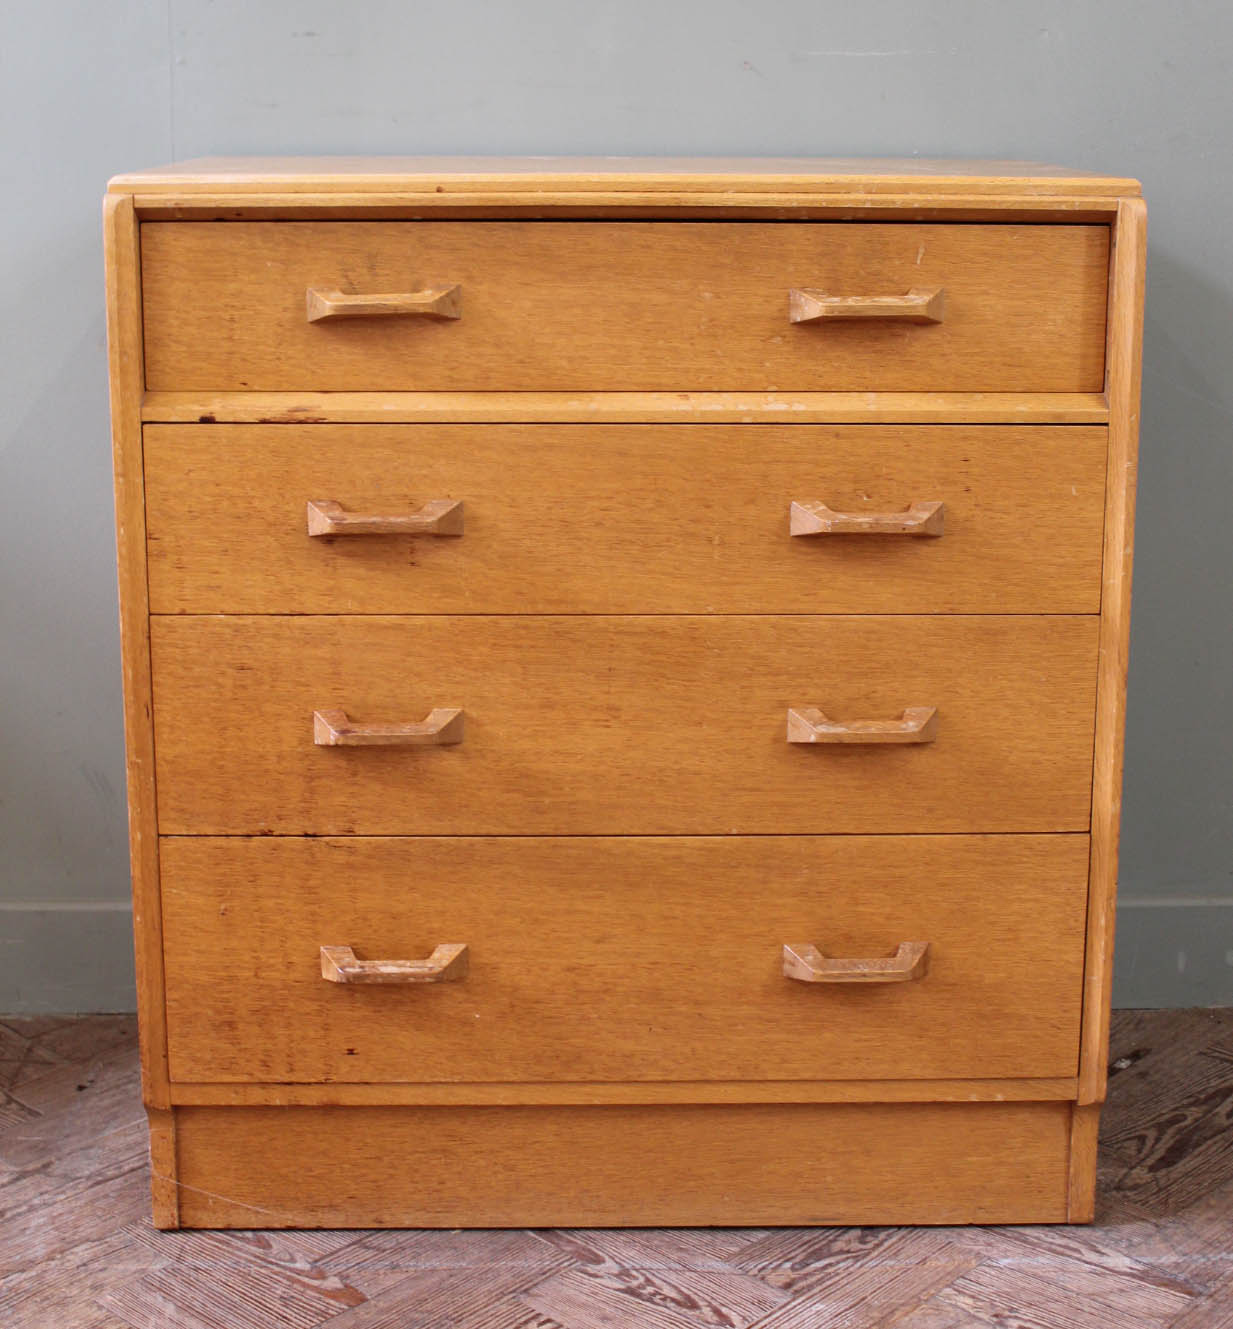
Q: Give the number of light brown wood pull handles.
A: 8